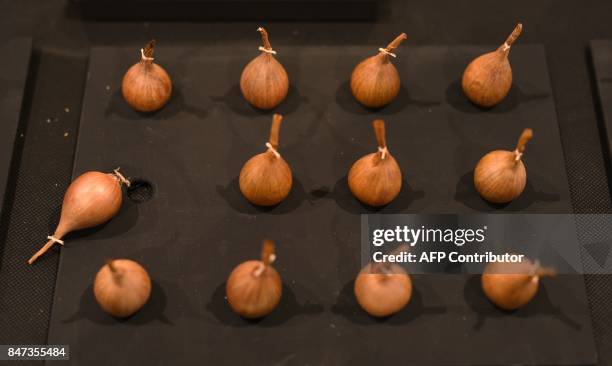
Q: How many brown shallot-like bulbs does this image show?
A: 12